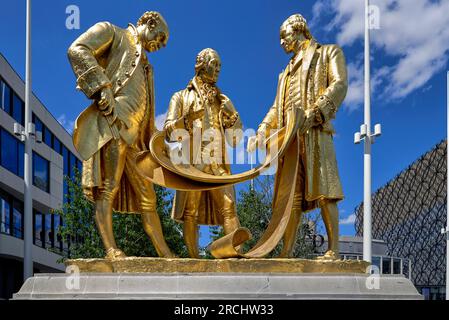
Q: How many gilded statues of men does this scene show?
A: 3